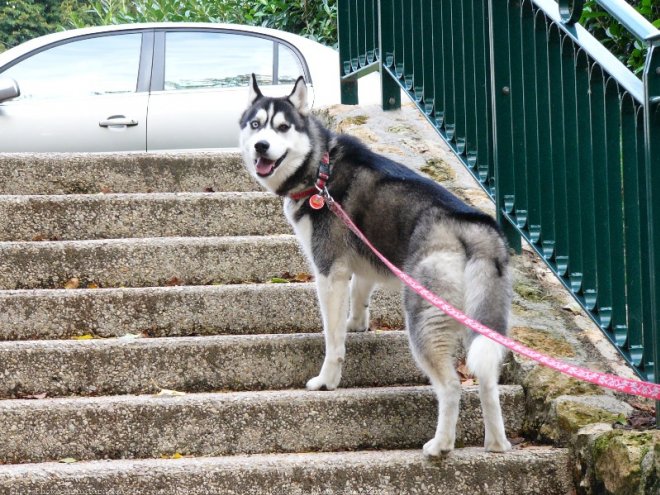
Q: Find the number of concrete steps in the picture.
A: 7